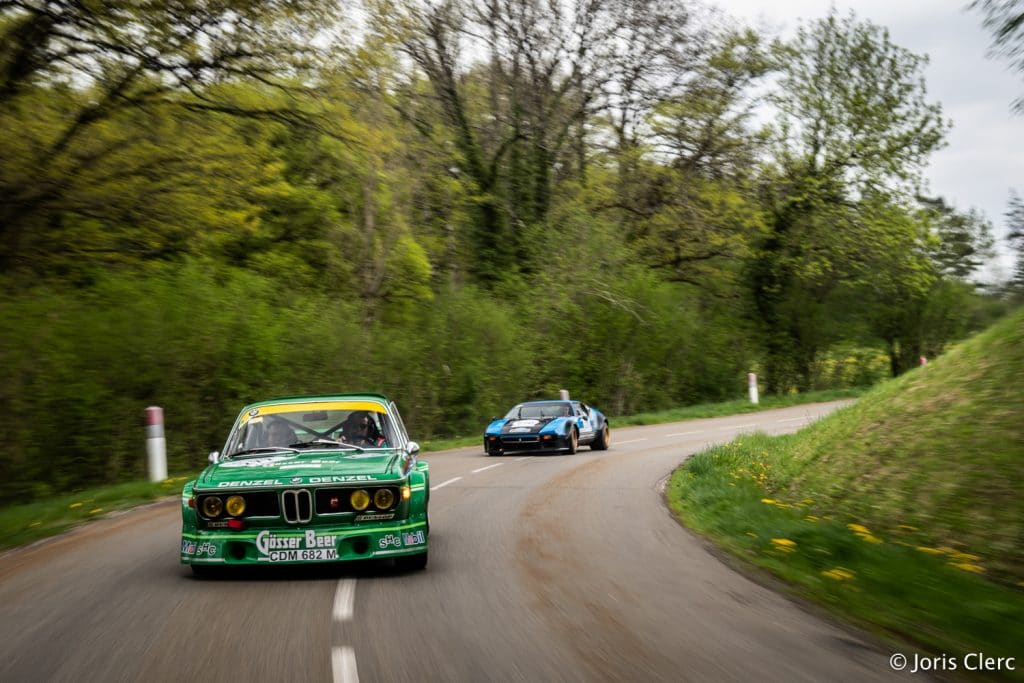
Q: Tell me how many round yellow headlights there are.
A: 4